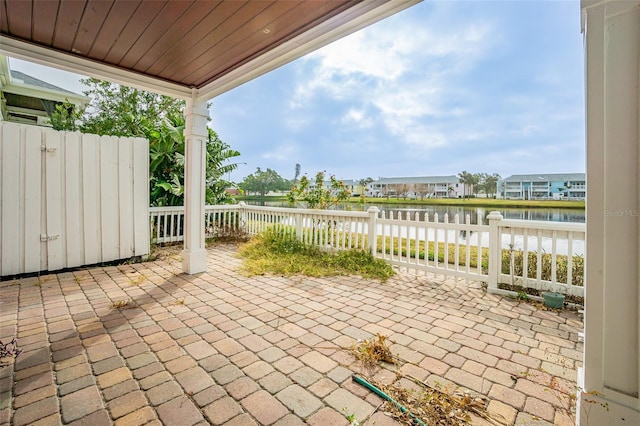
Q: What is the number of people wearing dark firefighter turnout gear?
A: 0